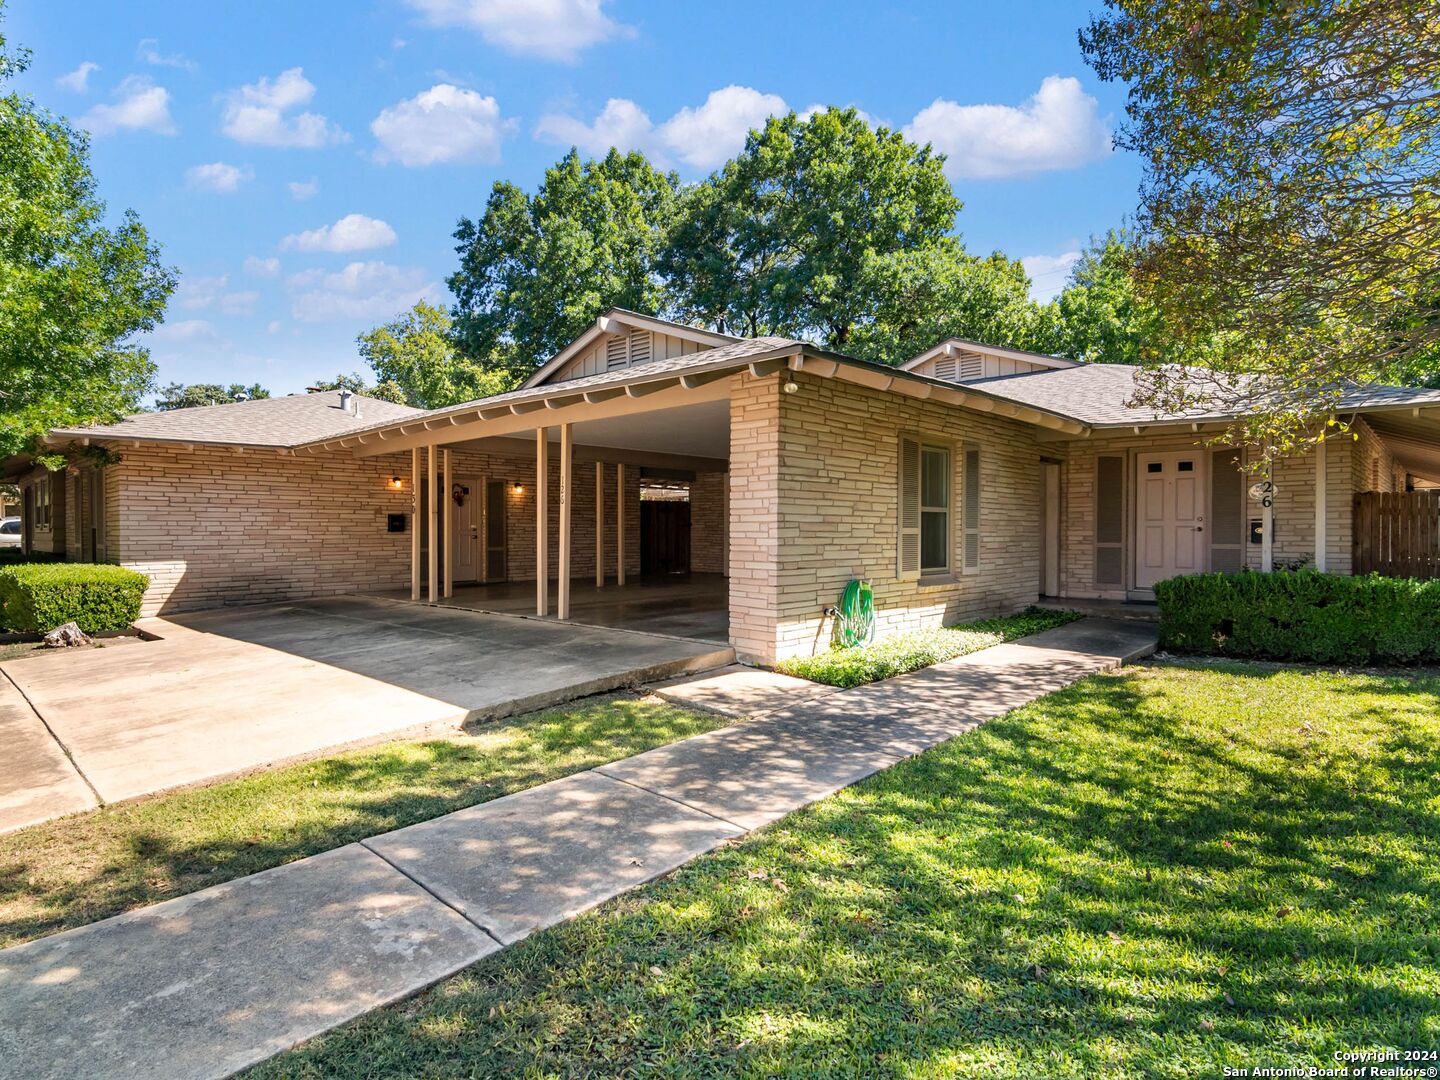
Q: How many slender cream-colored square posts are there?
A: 9